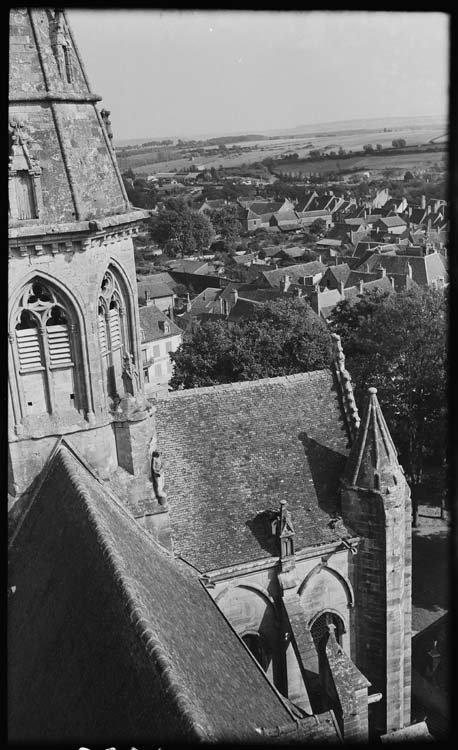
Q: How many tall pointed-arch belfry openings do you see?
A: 2